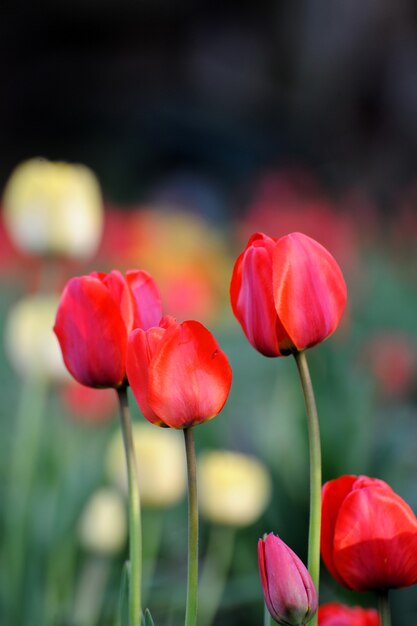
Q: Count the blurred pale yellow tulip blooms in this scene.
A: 5